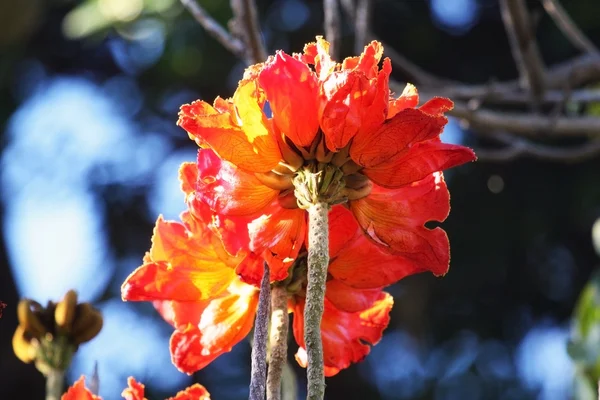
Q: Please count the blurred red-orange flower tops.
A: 3